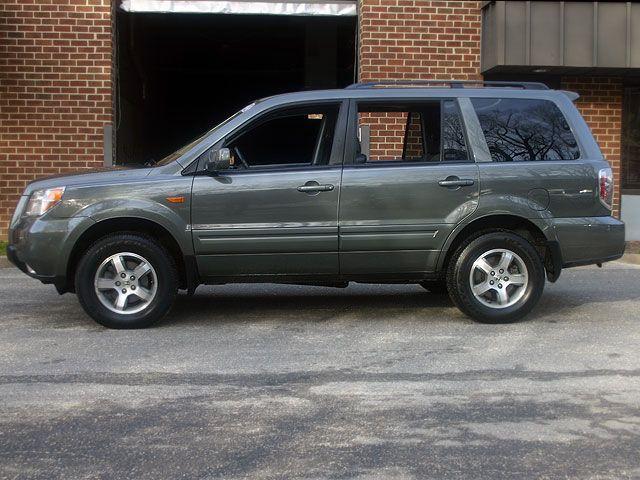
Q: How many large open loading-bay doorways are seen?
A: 1